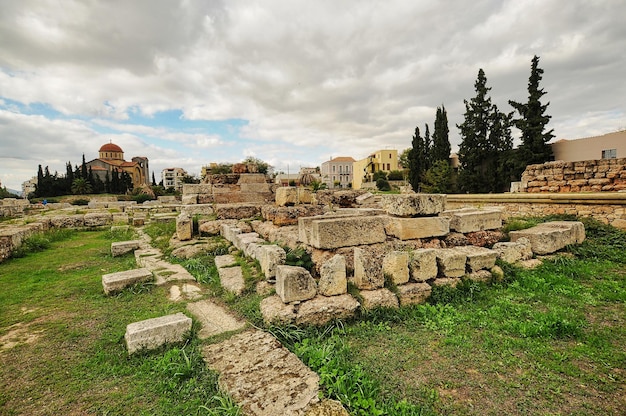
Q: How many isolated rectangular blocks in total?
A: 3